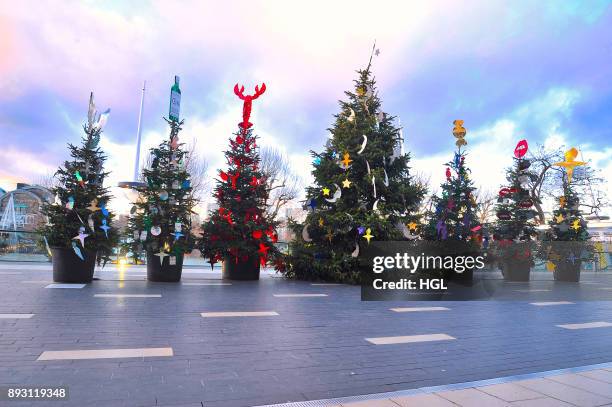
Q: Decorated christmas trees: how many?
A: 7